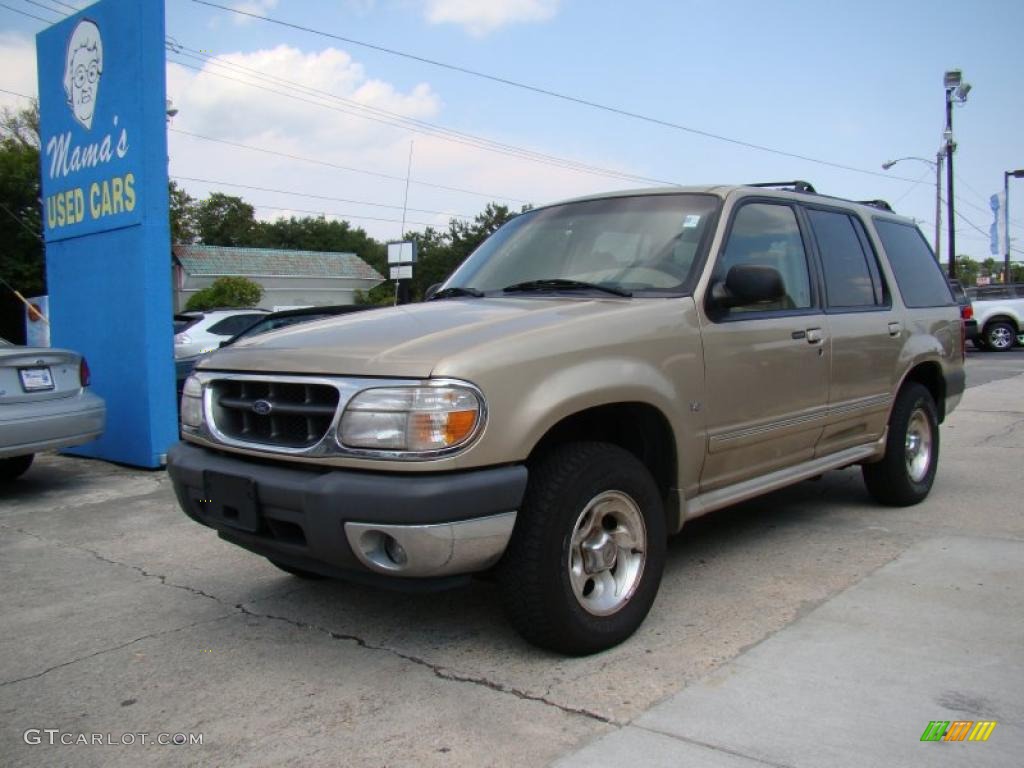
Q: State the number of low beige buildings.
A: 1